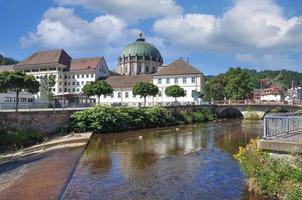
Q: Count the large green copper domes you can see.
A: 1